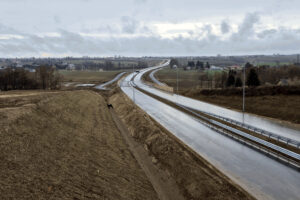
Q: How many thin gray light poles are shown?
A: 3